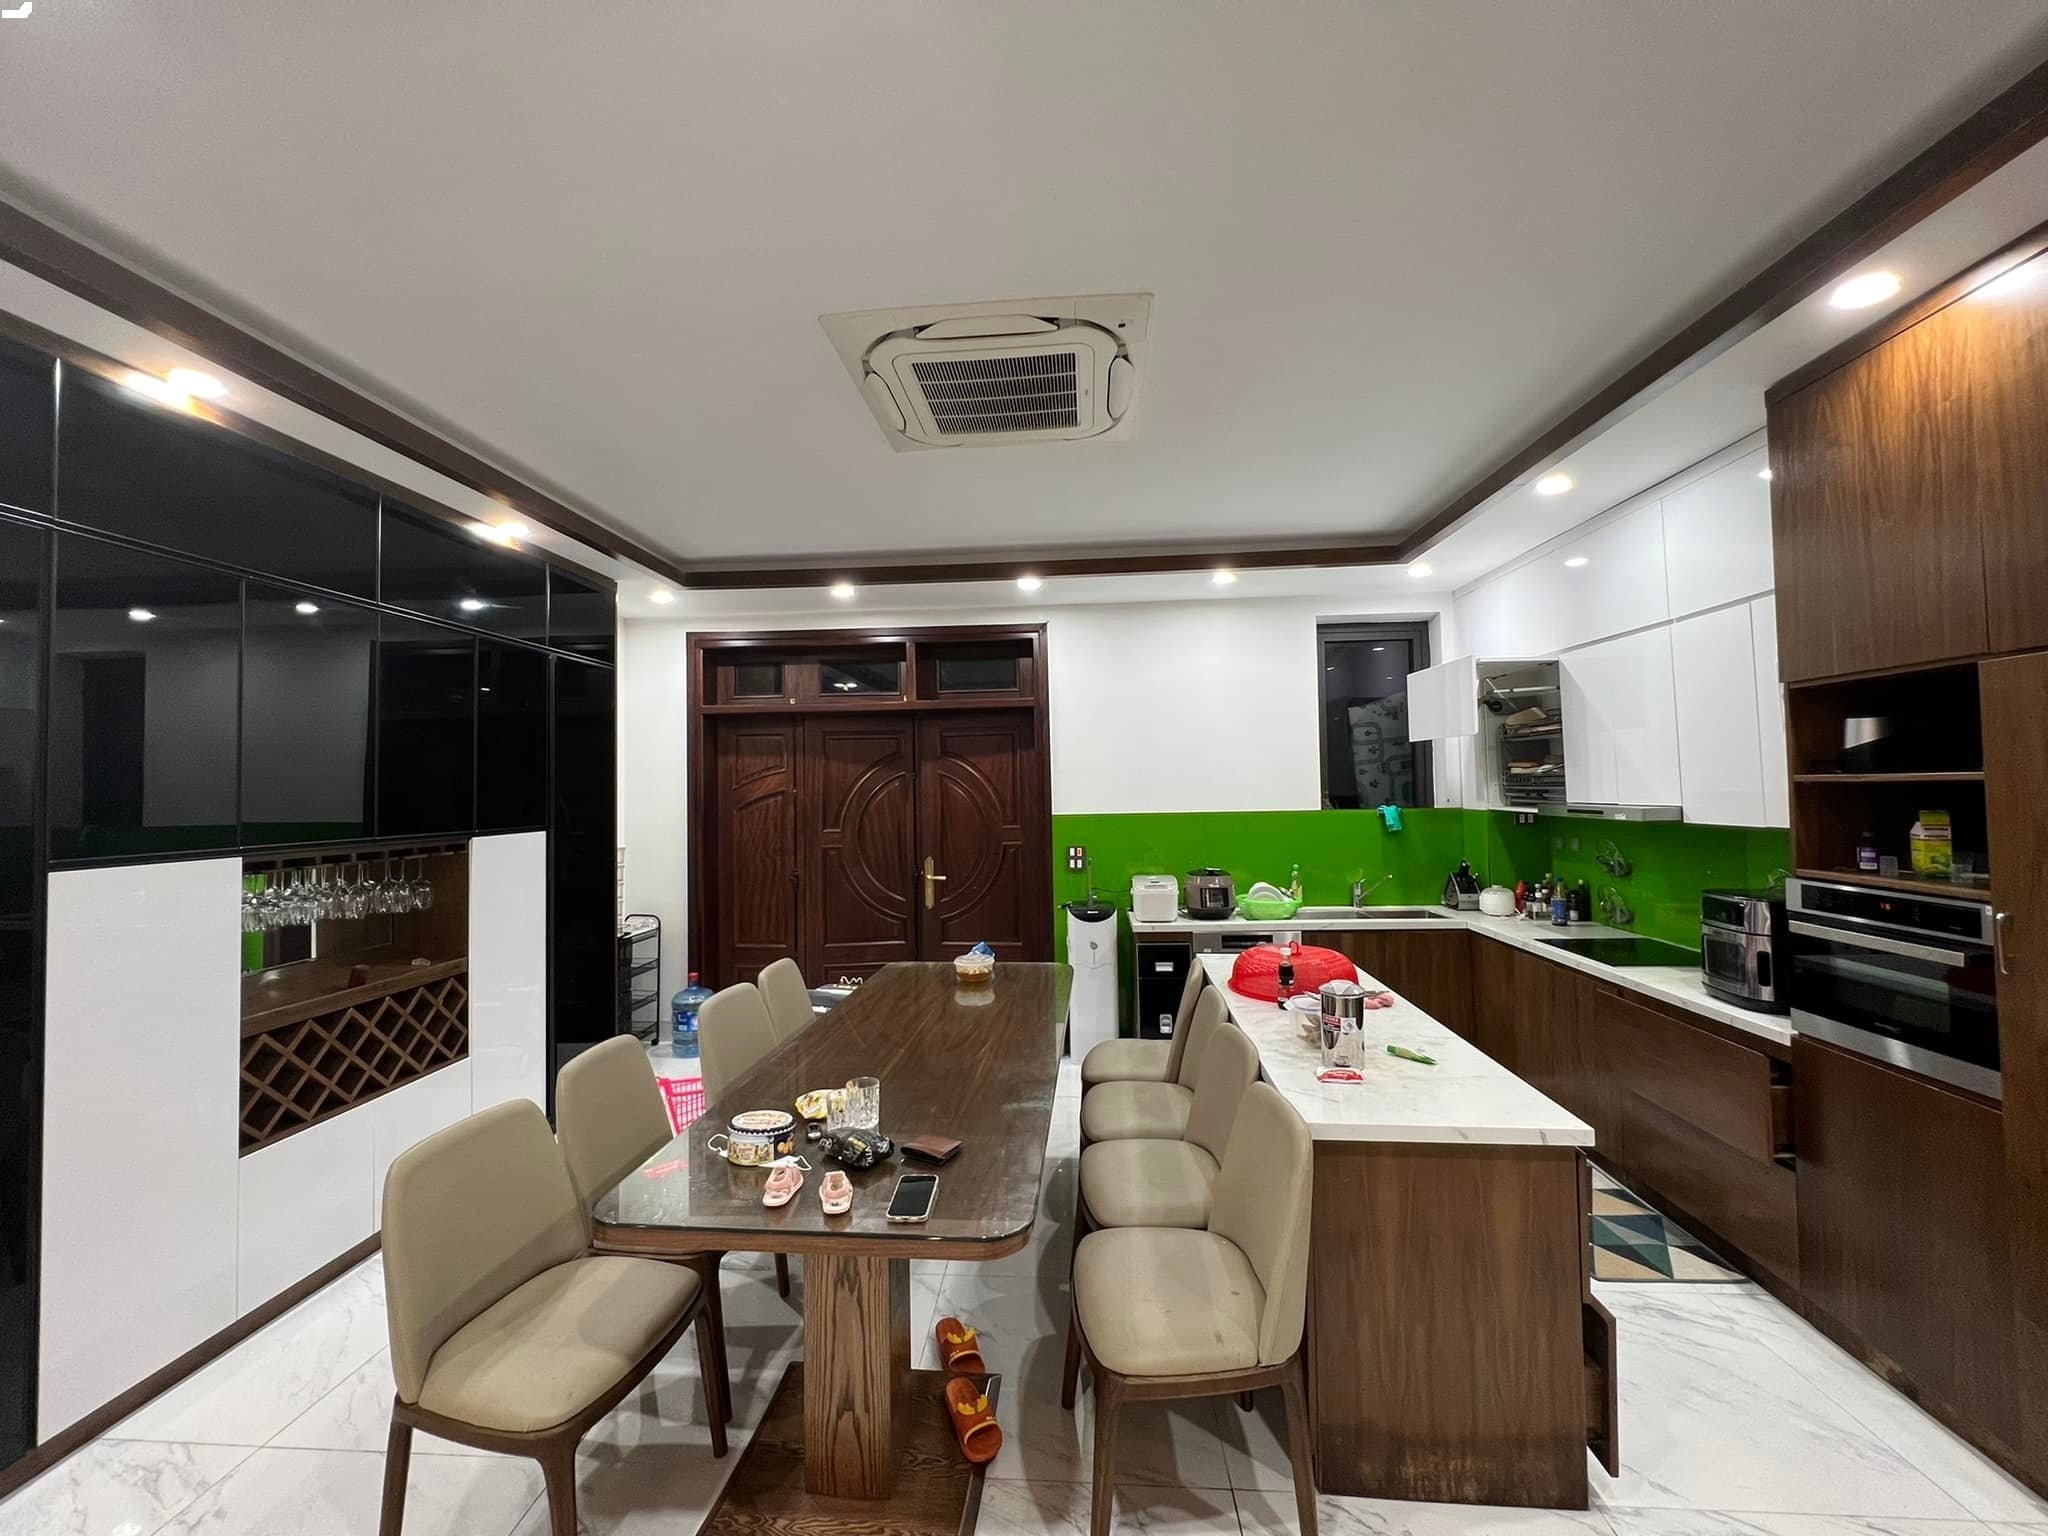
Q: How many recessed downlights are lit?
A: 9